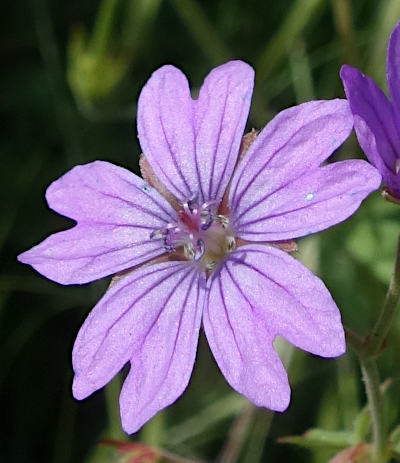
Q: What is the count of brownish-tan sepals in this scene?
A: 4